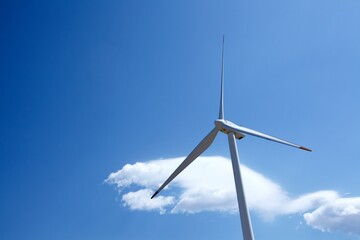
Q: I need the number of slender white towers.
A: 1